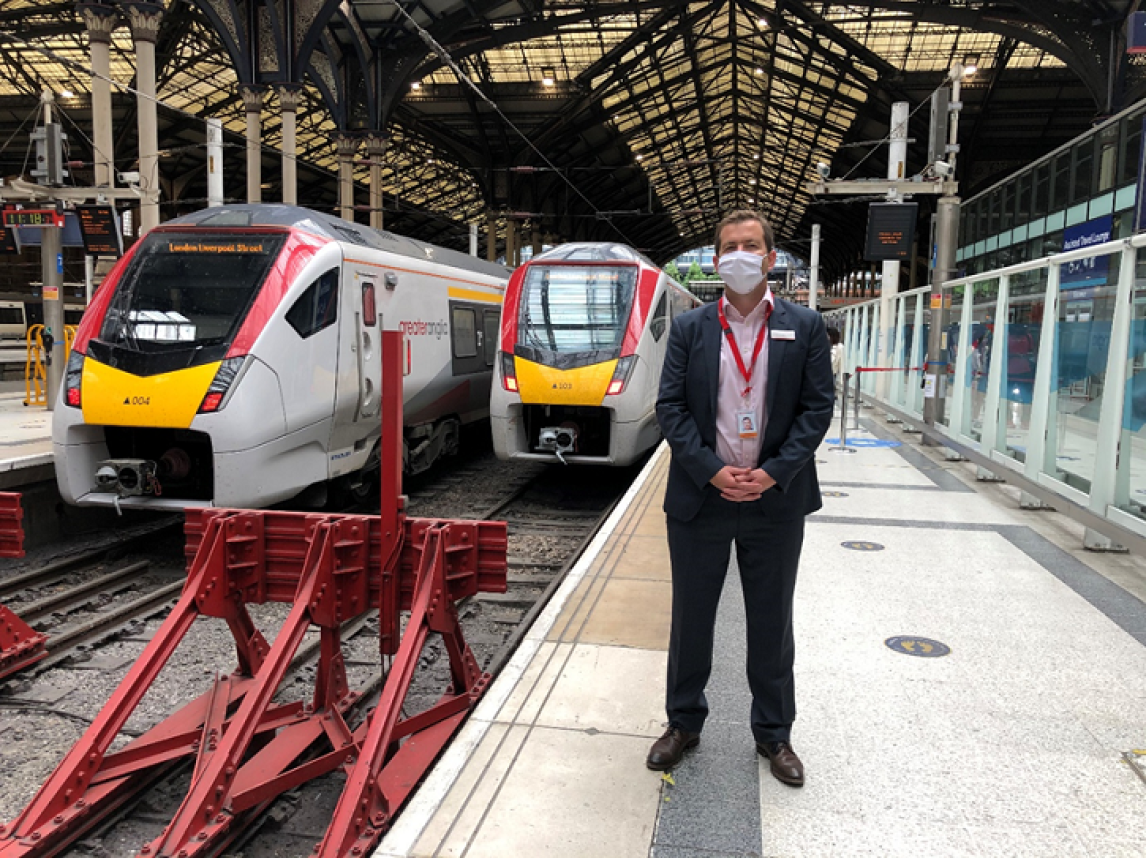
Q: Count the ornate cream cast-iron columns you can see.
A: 6